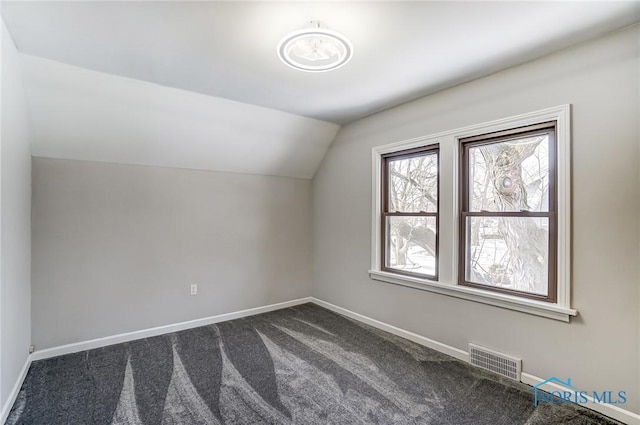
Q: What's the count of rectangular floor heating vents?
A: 1